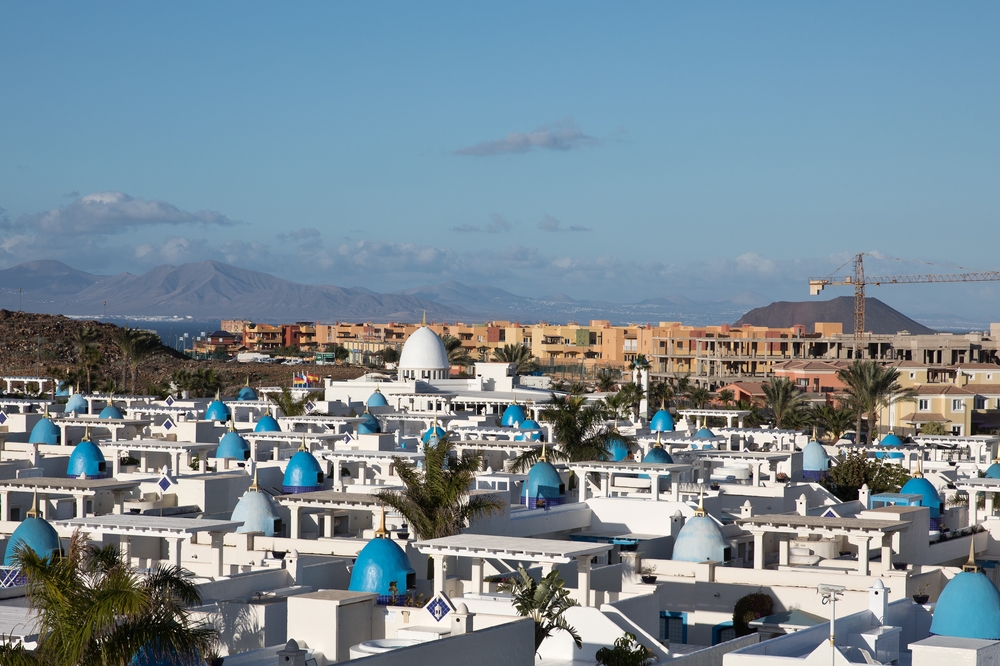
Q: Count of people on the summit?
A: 0